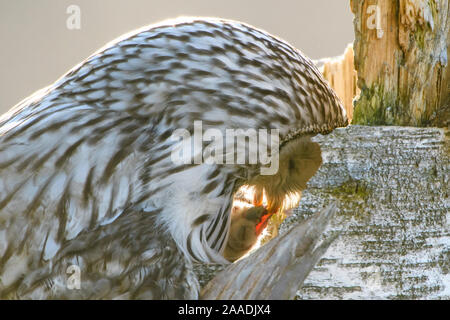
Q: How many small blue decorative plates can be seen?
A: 0